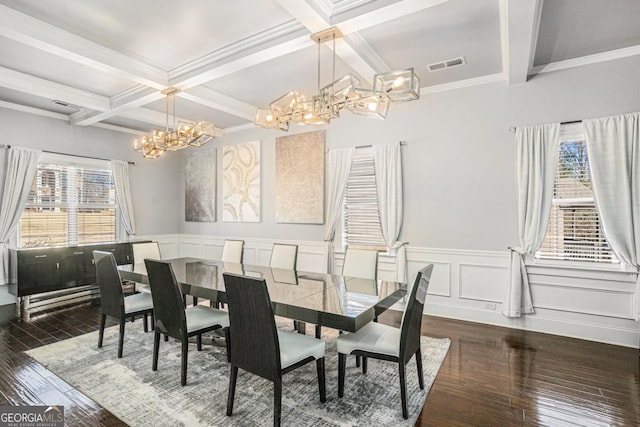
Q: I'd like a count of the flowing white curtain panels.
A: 6